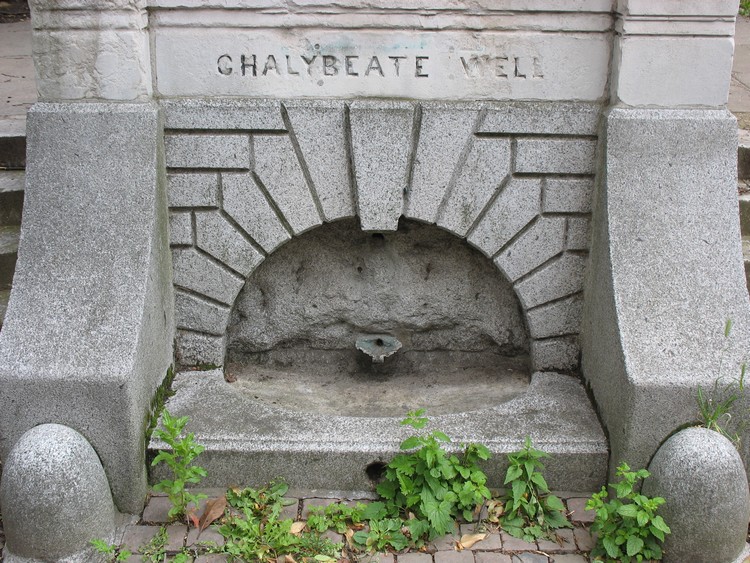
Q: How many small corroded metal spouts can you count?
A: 1